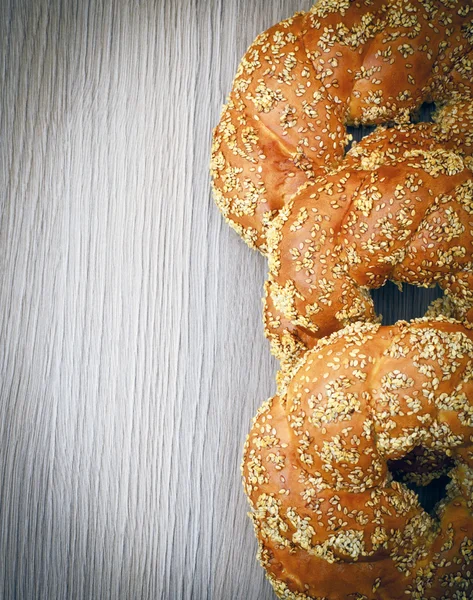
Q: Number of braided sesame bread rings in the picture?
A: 3